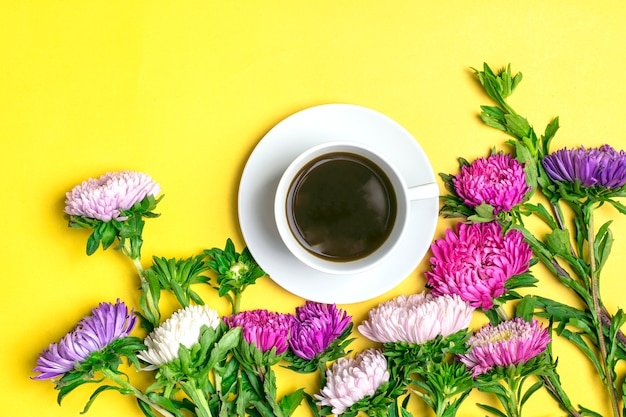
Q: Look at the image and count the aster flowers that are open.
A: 11